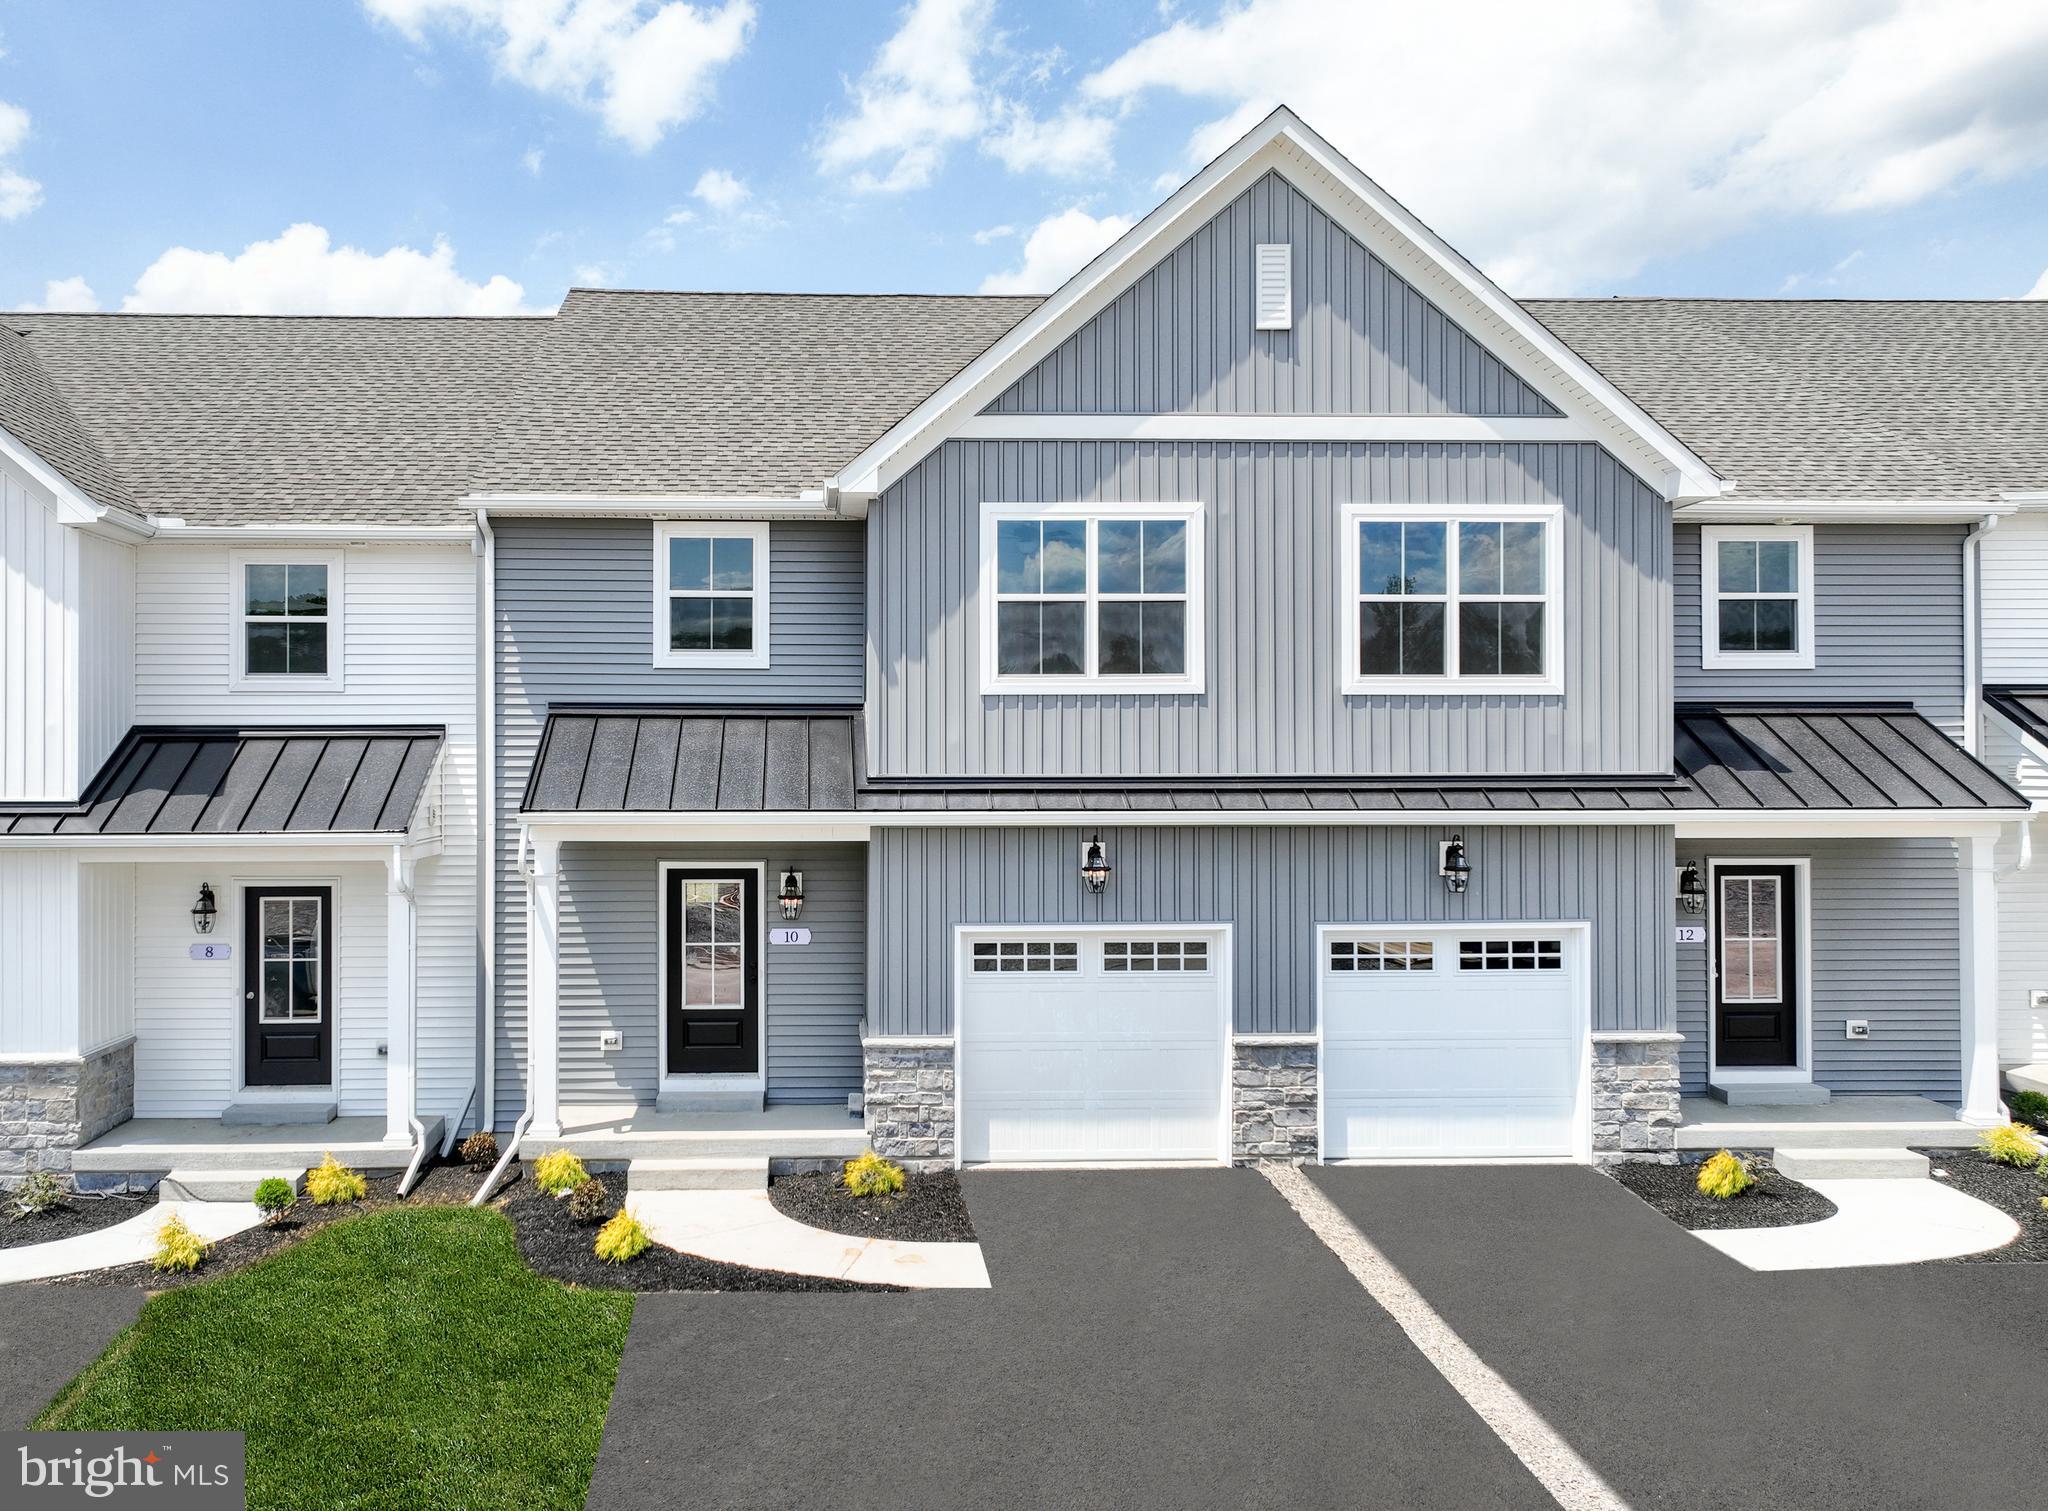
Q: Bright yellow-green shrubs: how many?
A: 7